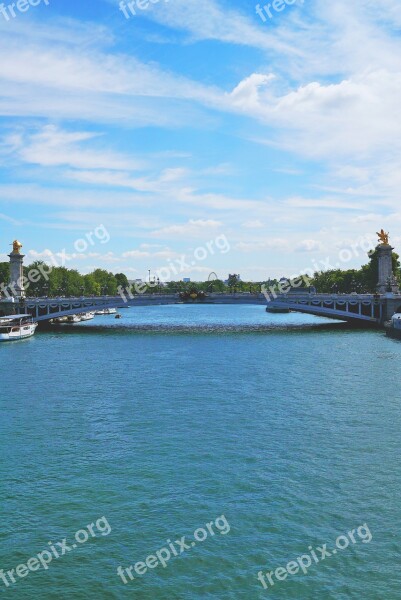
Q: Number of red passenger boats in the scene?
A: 0